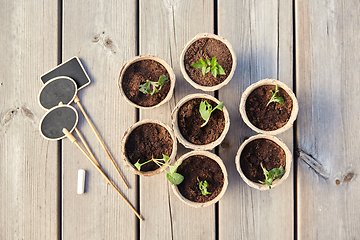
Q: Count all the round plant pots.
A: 7